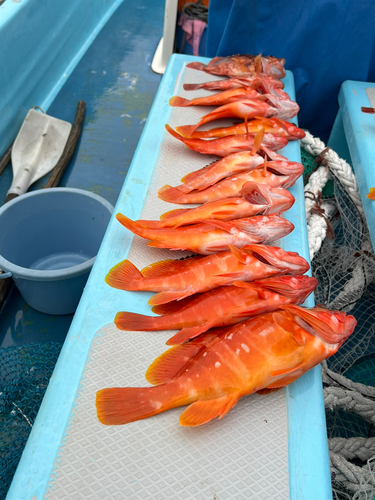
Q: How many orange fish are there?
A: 13